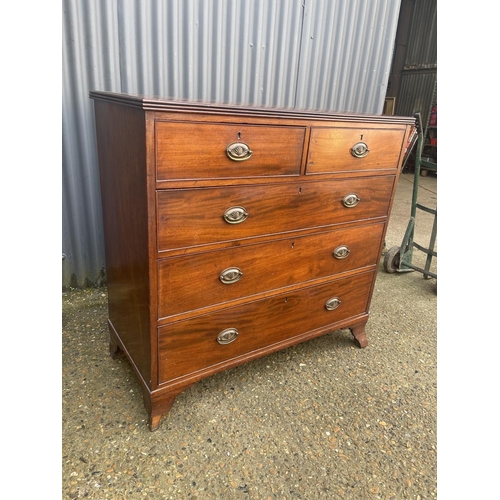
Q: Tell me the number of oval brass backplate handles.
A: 8